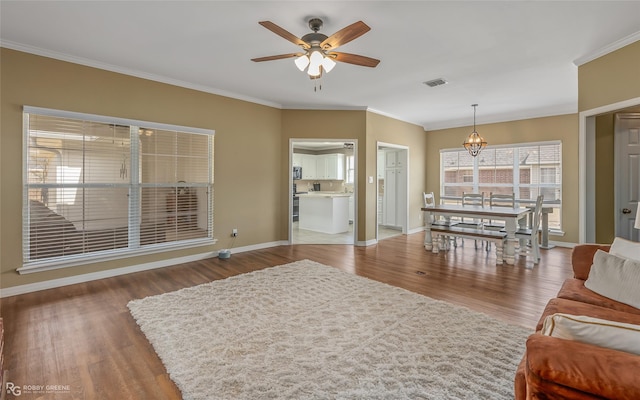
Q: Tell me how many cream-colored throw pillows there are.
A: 3